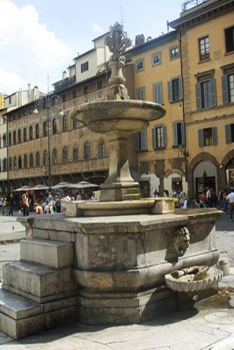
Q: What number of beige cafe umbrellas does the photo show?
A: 4